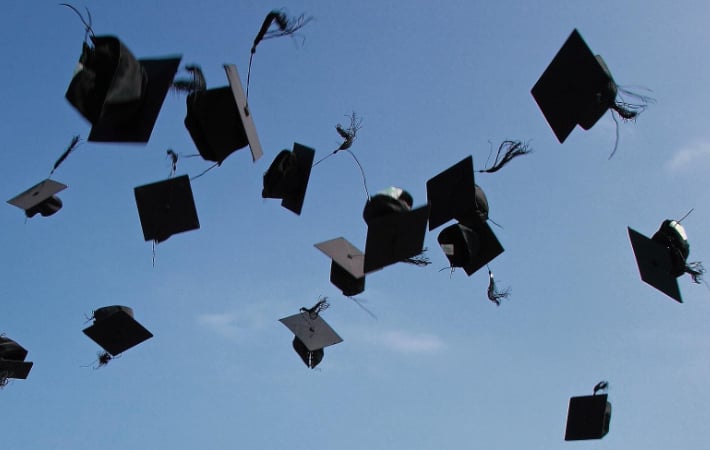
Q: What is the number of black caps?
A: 15